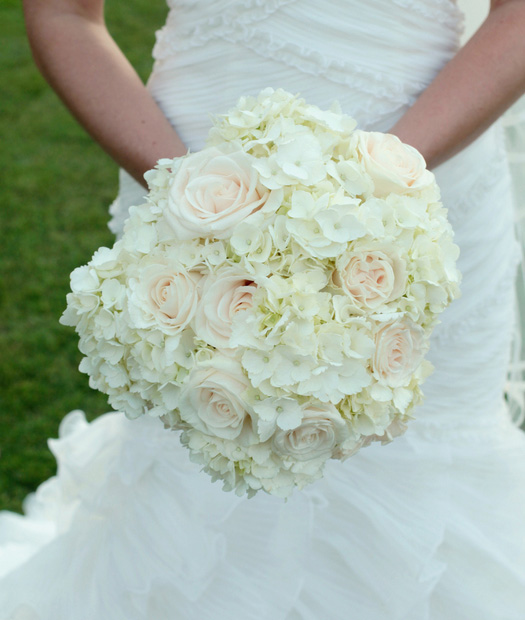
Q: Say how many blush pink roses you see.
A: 8